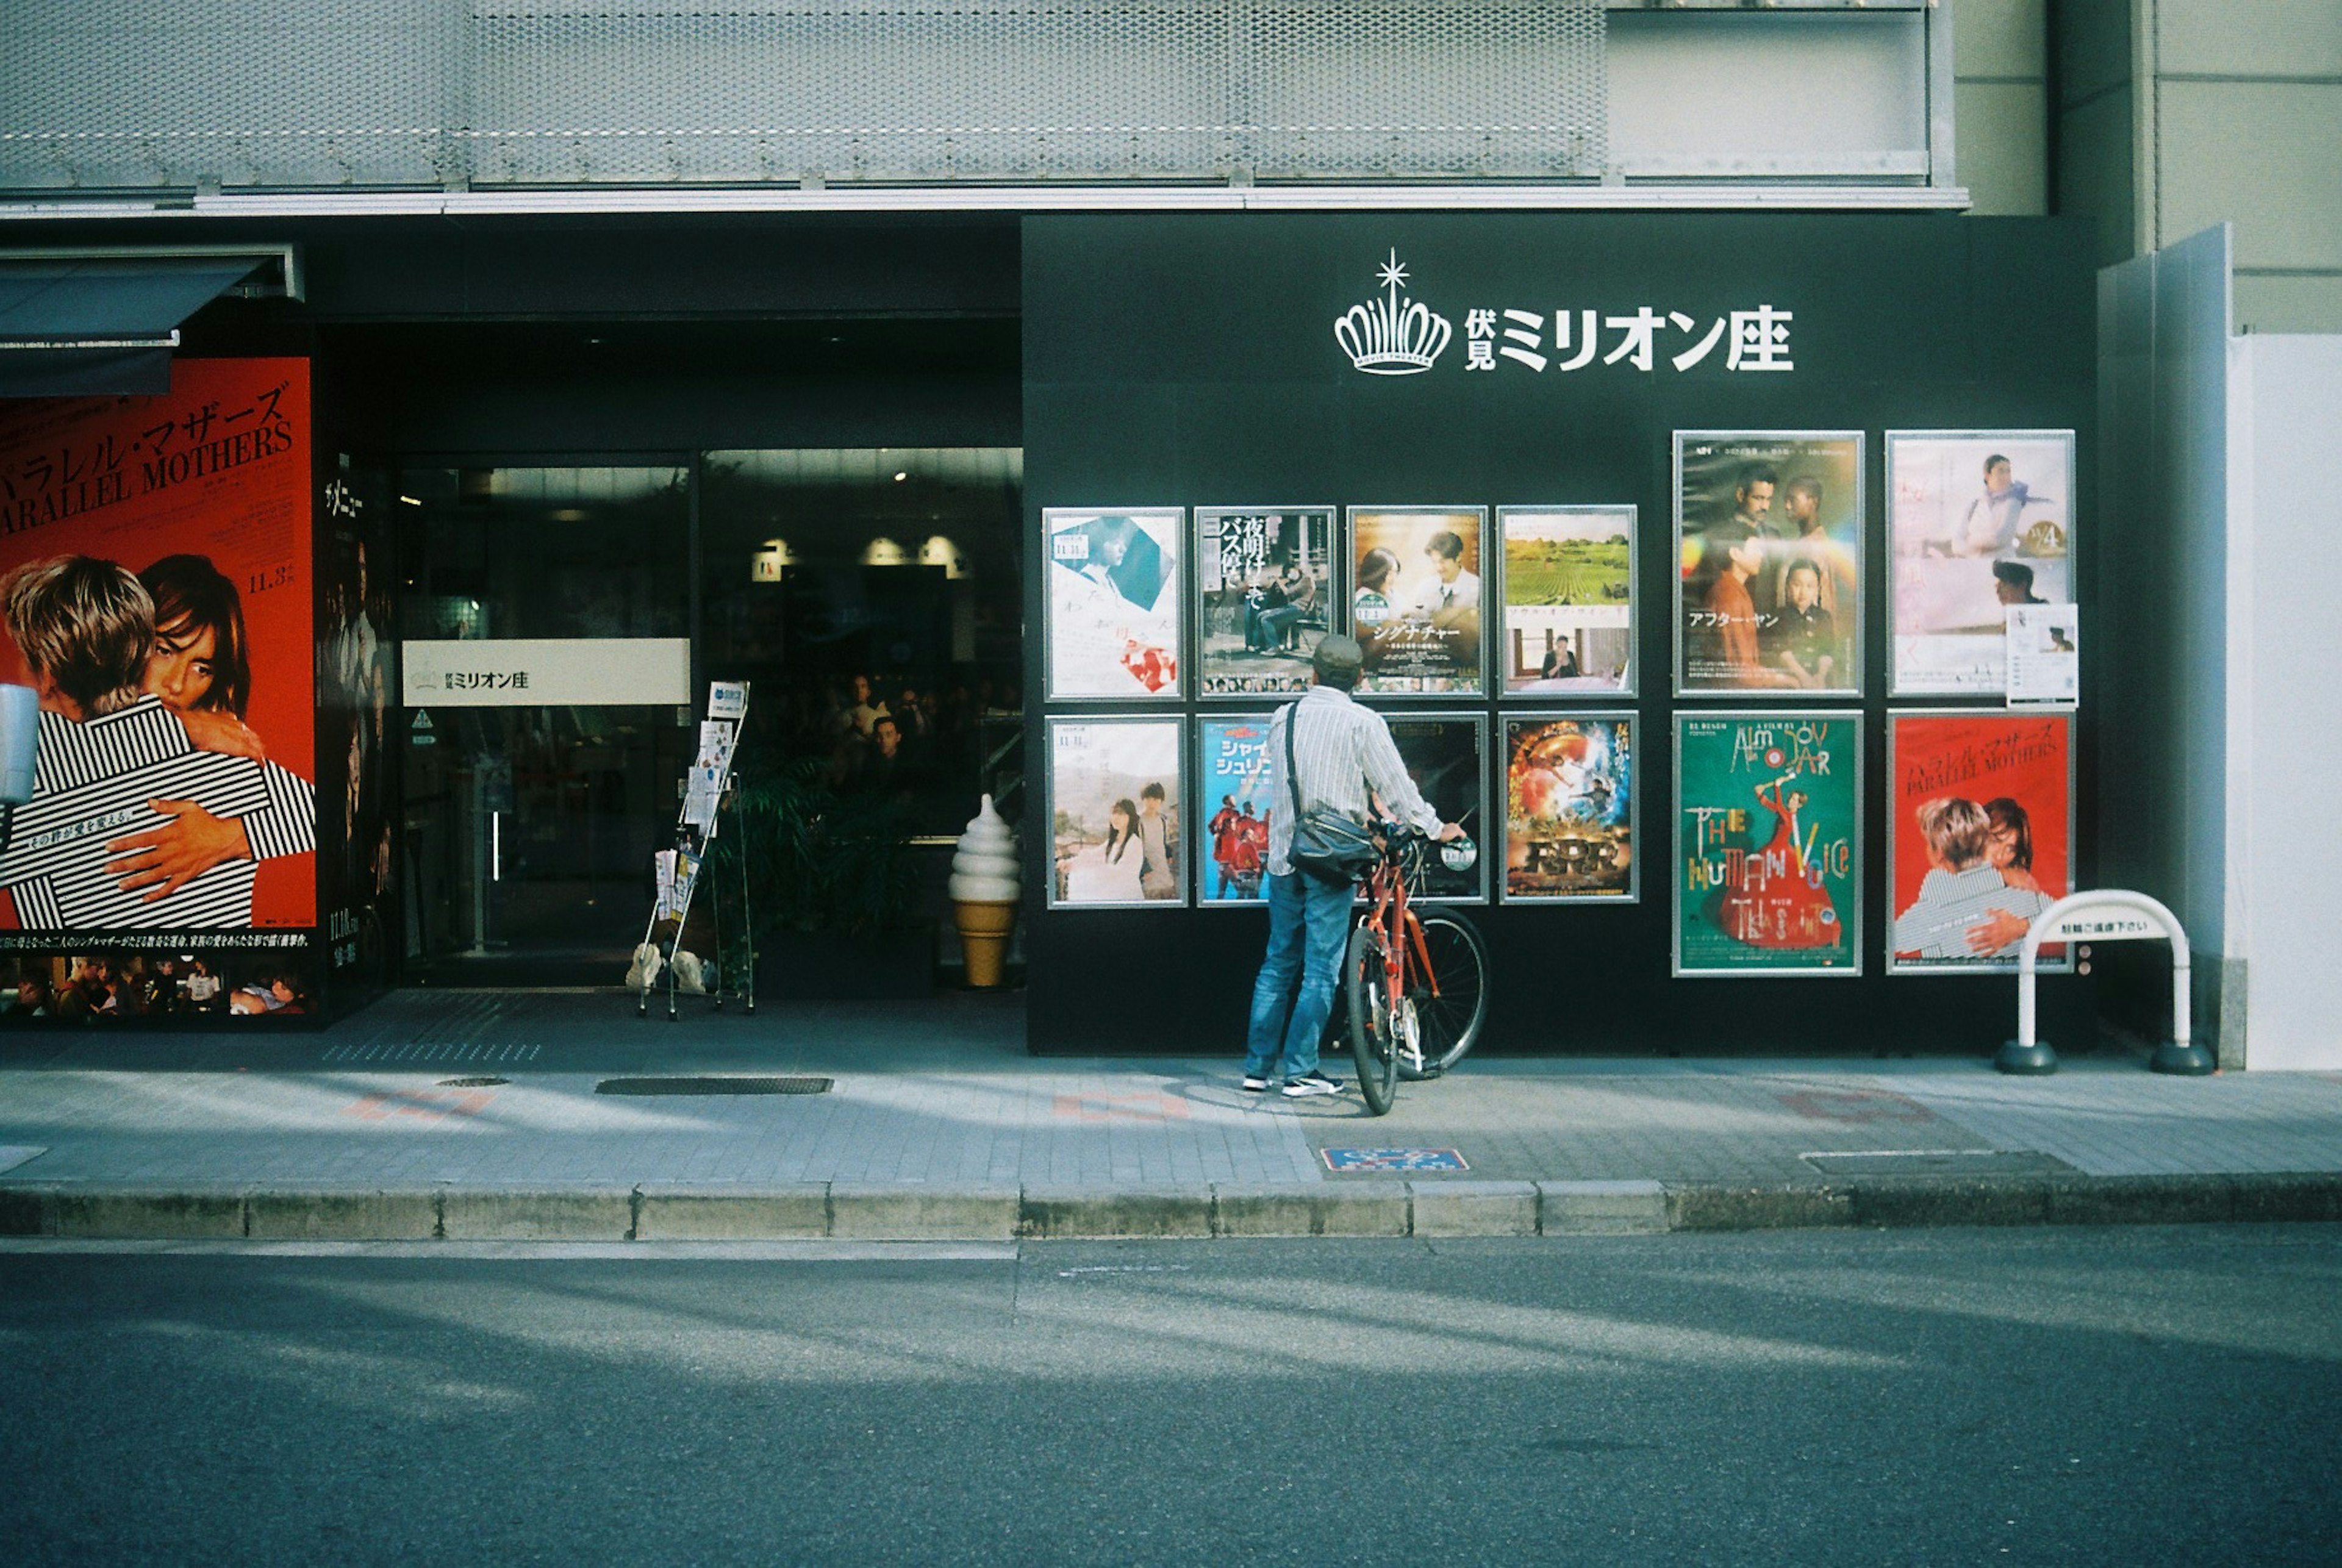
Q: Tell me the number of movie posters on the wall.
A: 12